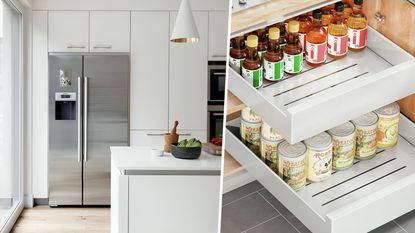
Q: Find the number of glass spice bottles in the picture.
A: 12